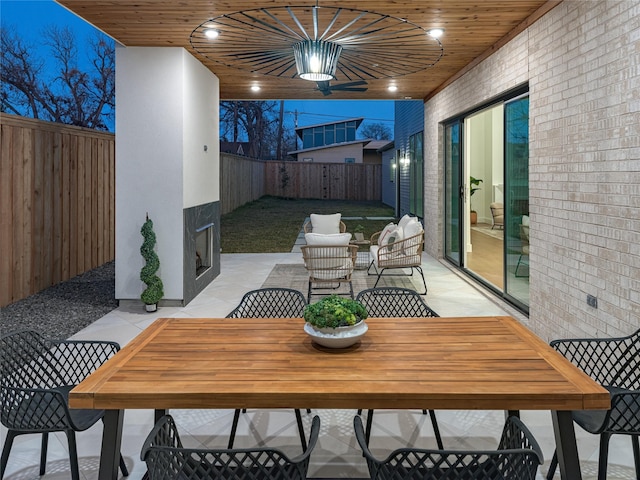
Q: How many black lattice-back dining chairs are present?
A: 6